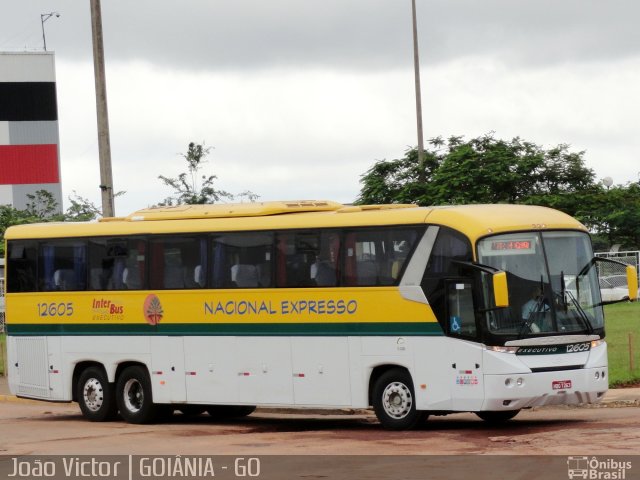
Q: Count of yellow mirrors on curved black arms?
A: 2